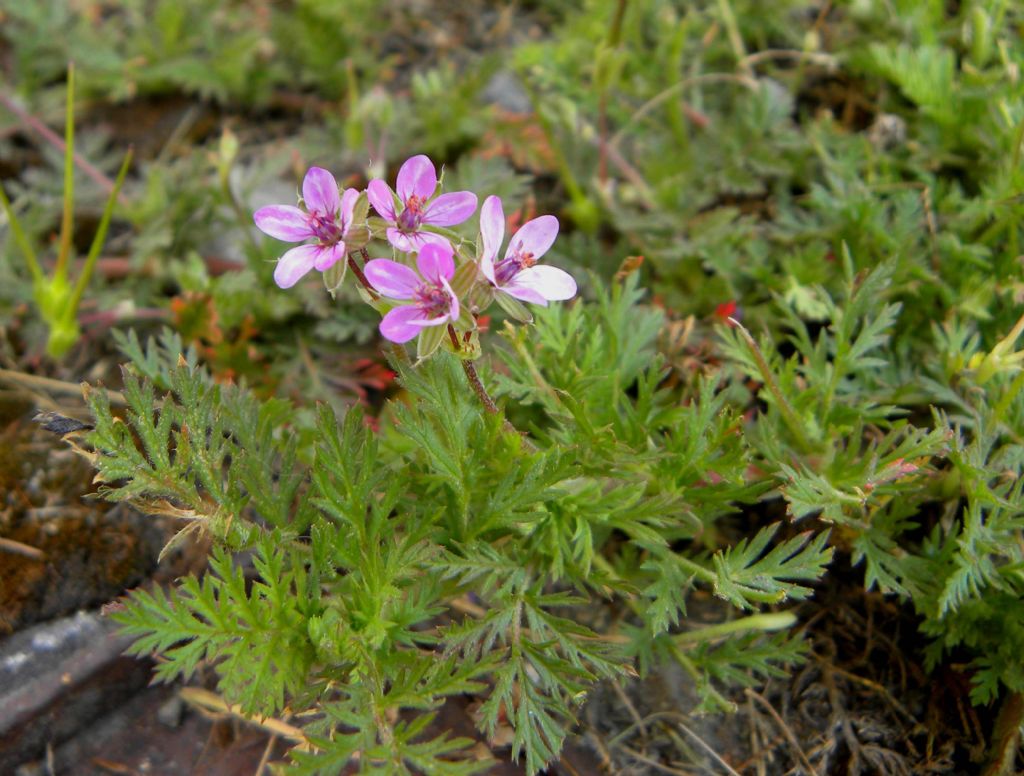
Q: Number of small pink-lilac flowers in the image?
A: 4